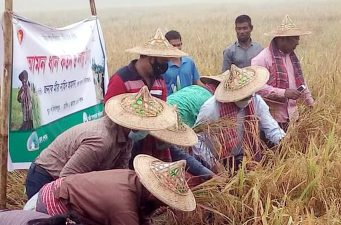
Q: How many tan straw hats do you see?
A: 7